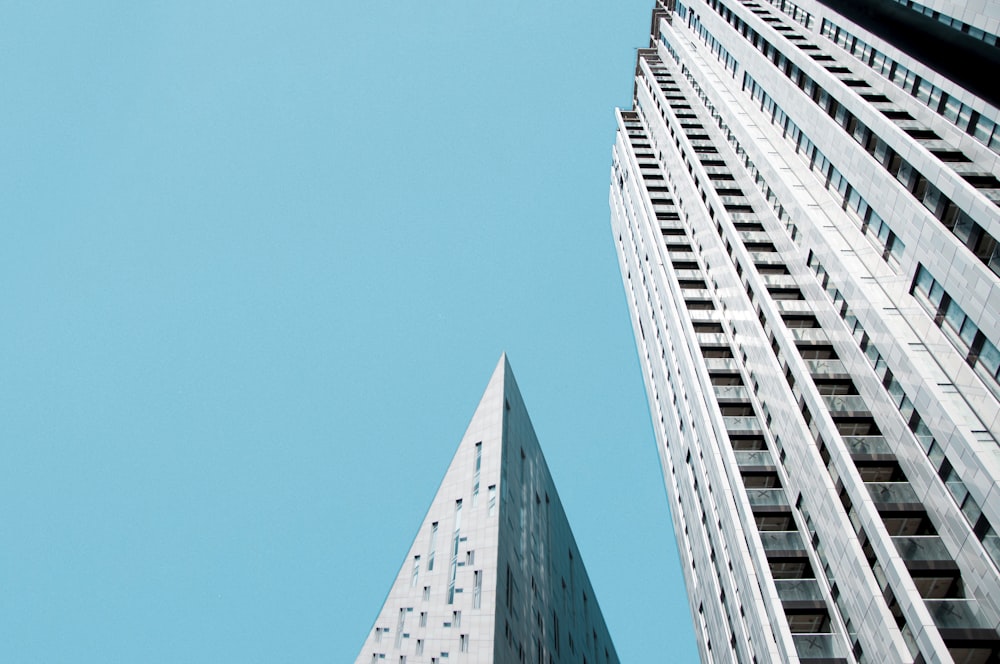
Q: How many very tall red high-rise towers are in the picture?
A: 0